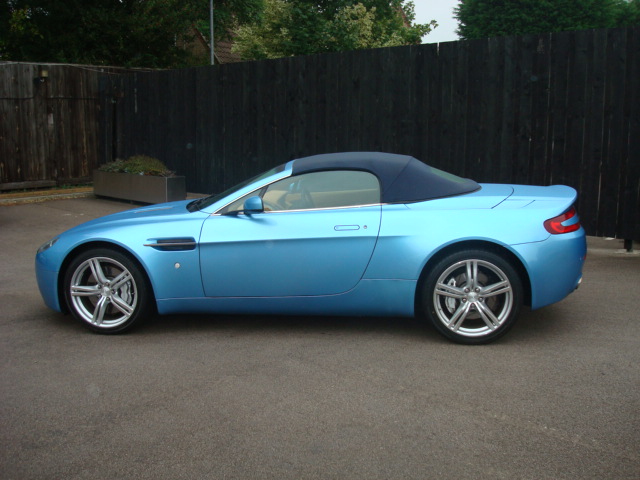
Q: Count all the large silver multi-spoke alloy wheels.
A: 2